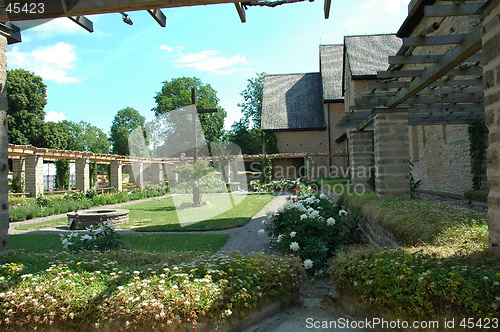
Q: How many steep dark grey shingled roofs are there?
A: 3